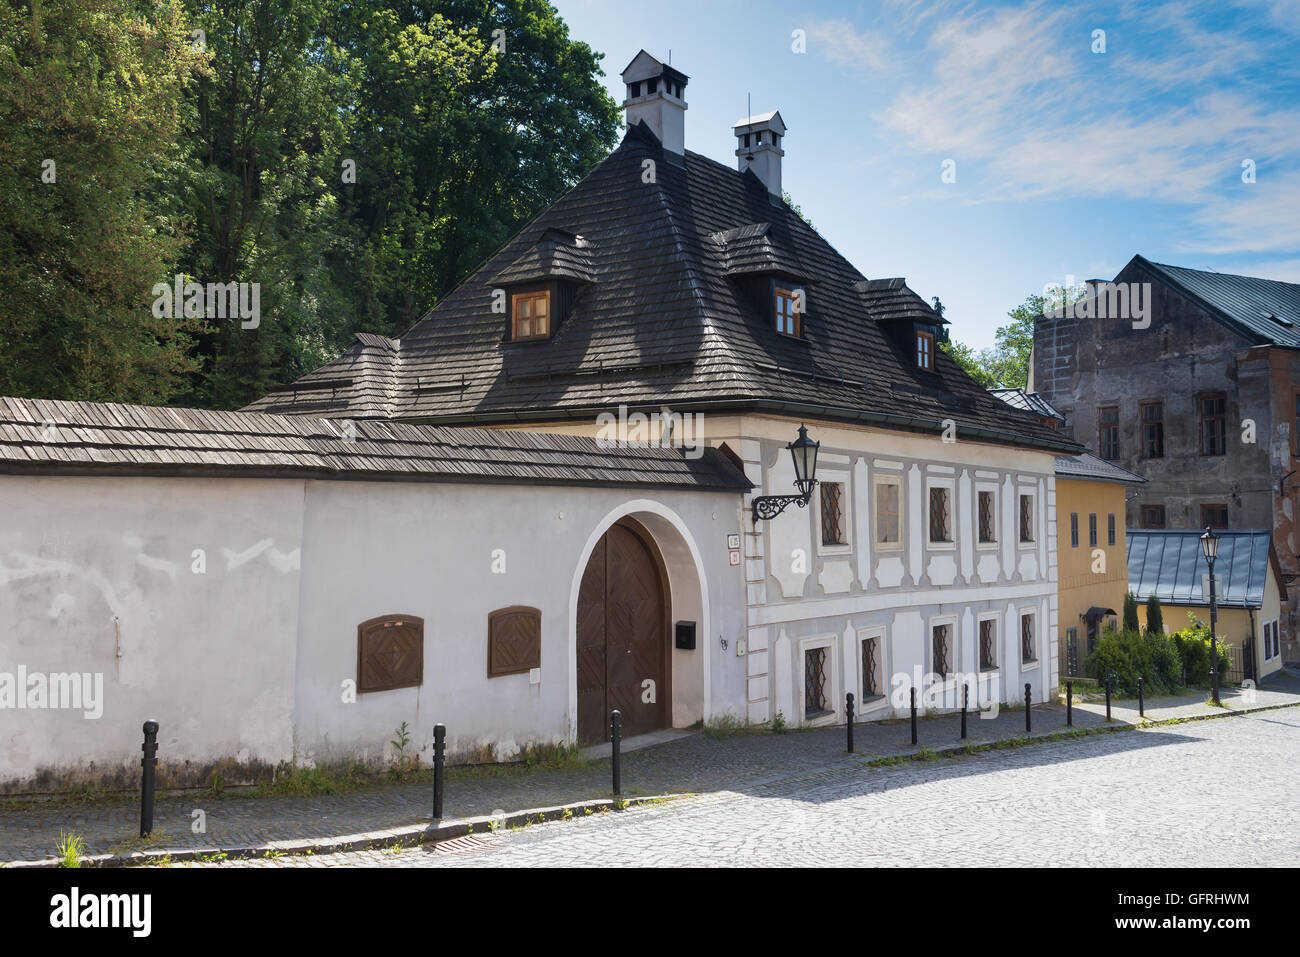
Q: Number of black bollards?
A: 10